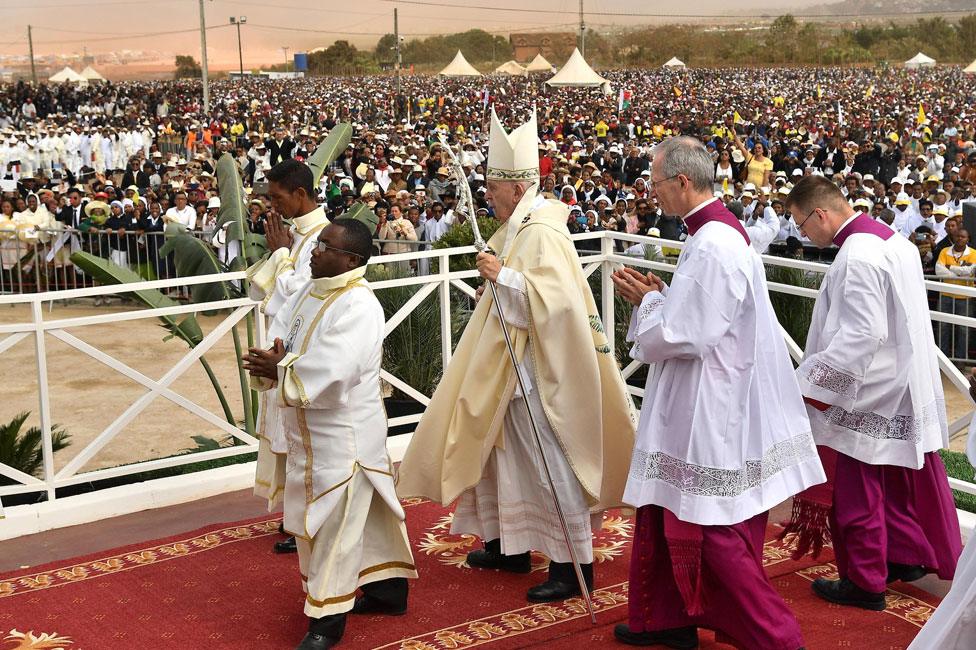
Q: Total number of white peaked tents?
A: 9